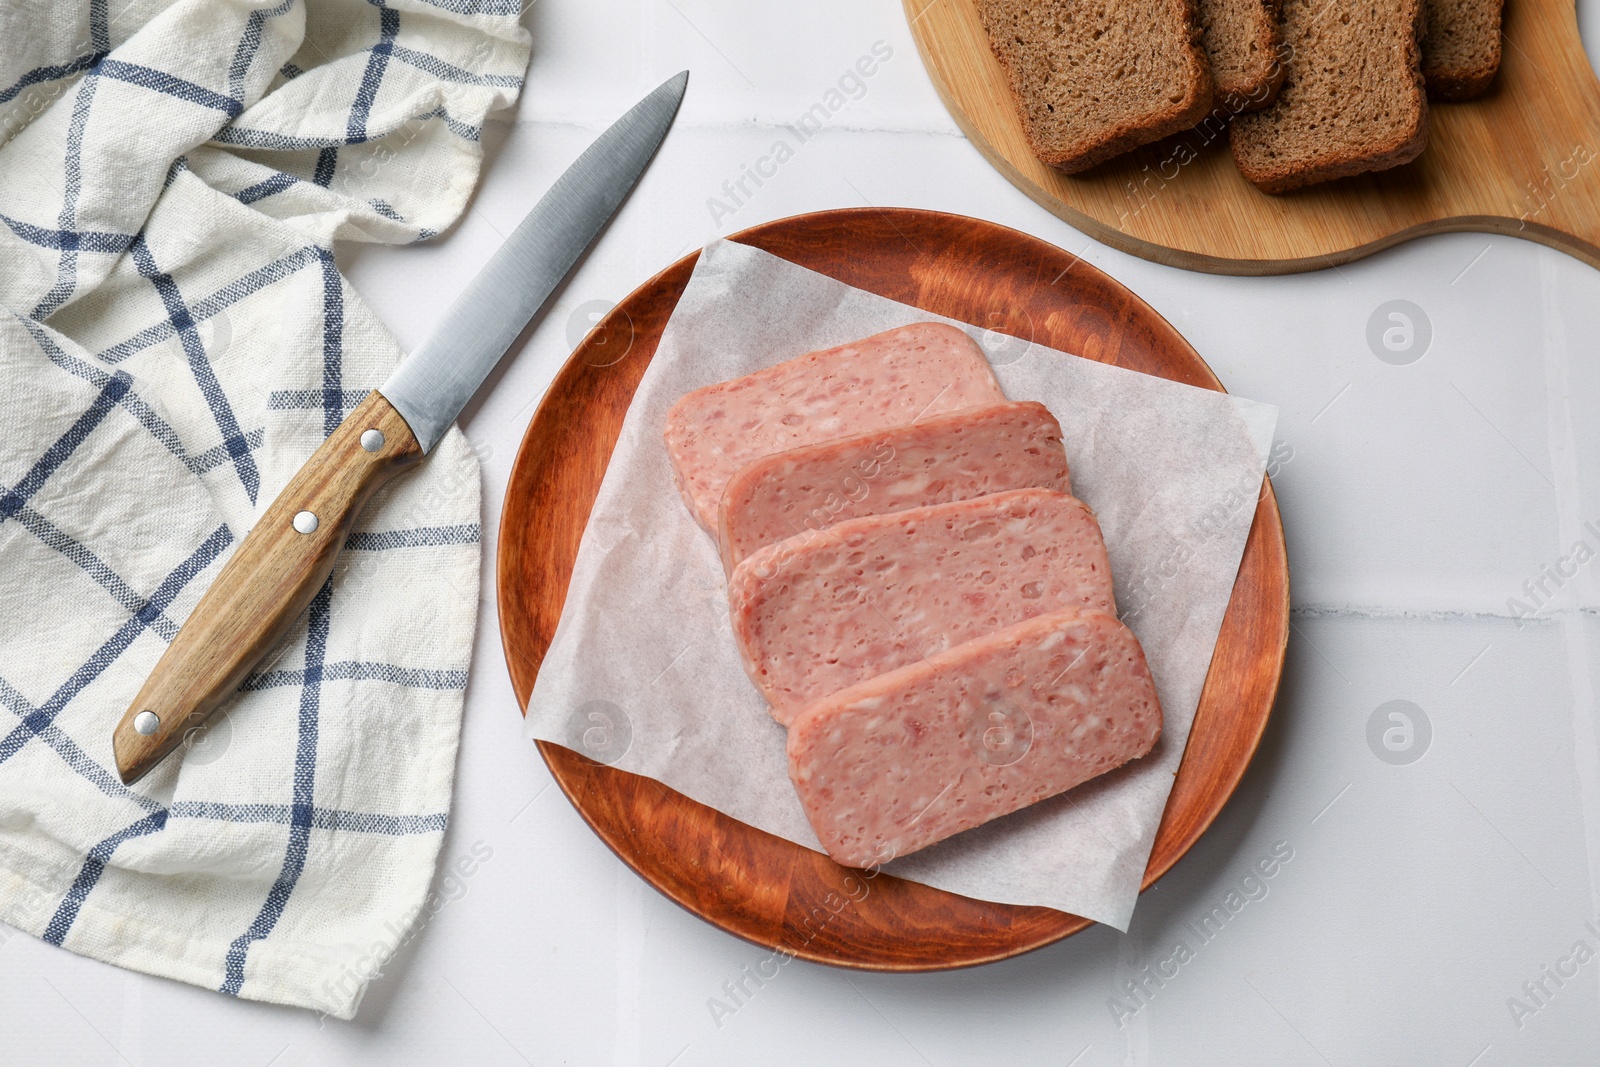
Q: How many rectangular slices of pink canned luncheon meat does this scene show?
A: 4